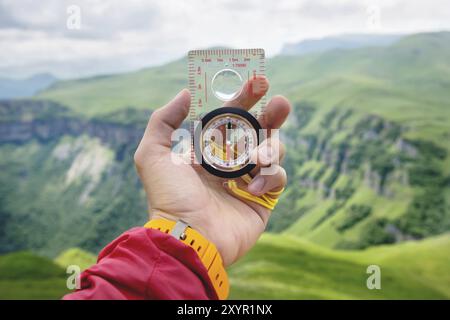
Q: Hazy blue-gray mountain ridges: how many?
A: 2